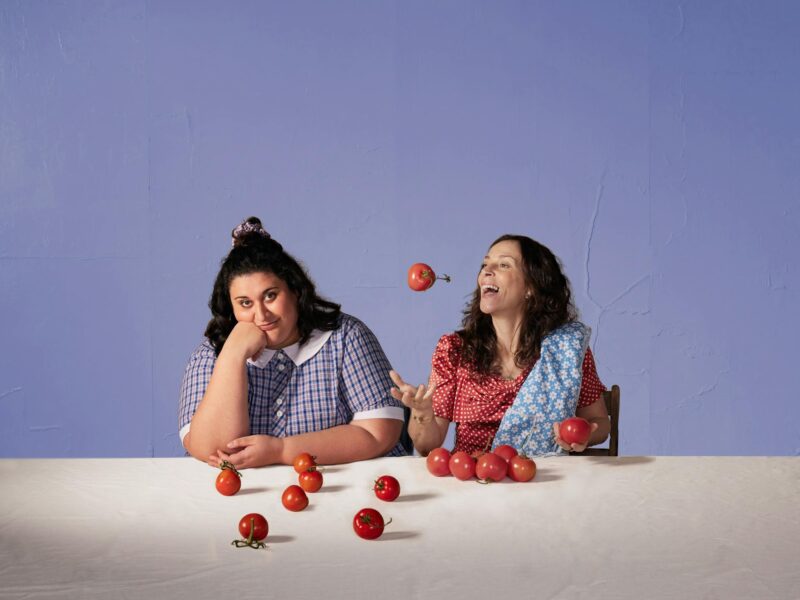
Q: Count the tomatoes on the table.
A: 12